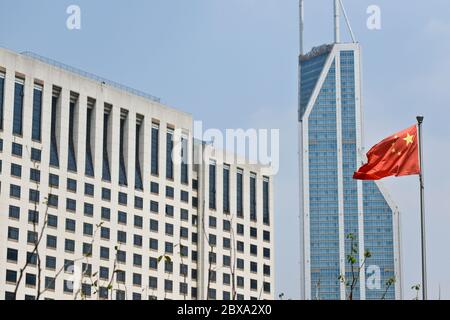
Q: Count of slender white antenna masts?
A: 2